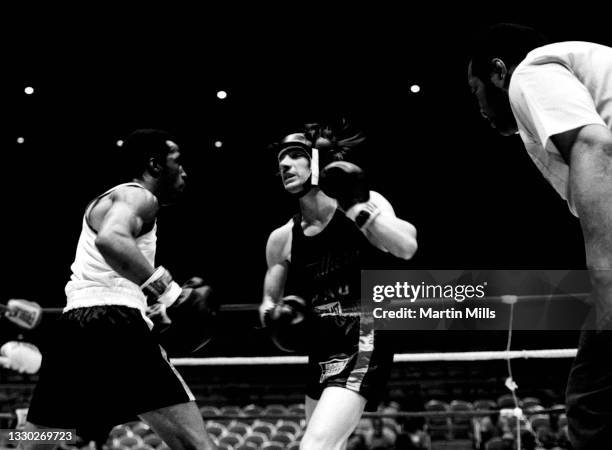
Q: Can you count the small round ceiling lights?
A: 6